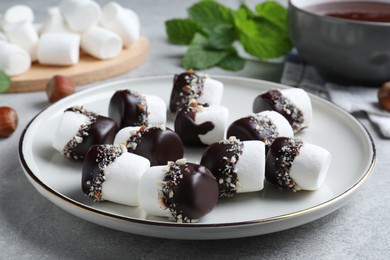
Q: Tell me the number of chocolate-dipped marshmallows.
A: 11